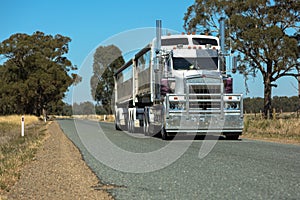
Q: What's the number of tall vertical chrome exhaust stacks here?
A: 2